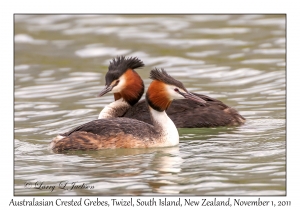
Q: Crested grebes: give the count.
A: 2